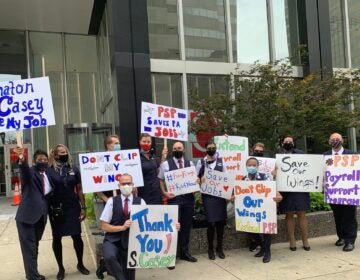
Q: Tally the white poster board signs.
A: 11